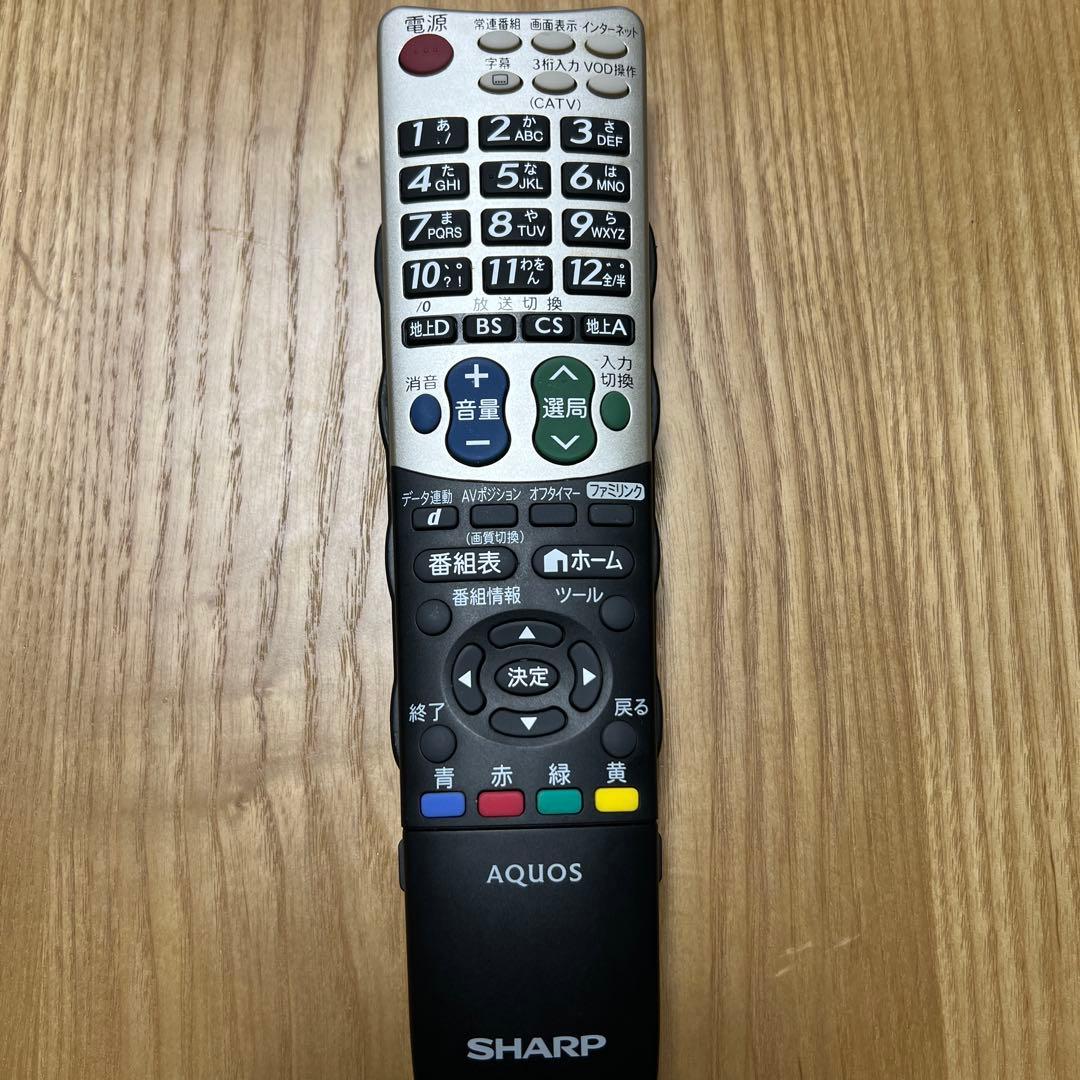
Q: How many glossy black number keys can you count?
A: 12